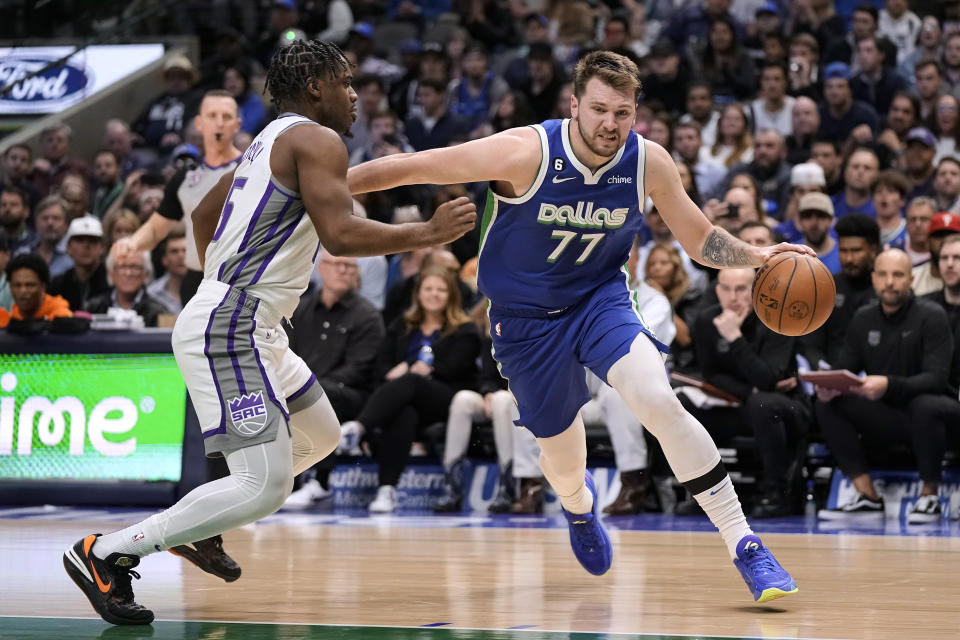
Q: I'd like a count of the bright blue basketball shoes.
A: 2